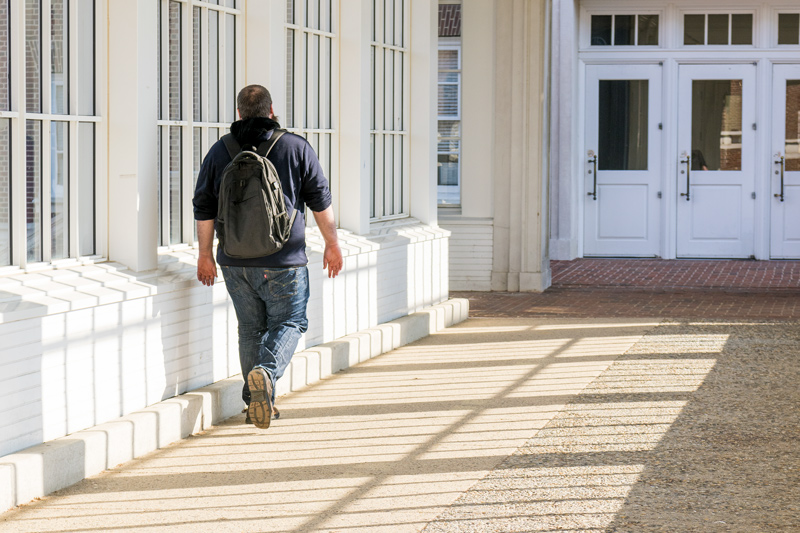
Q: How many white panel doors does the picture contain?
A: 3